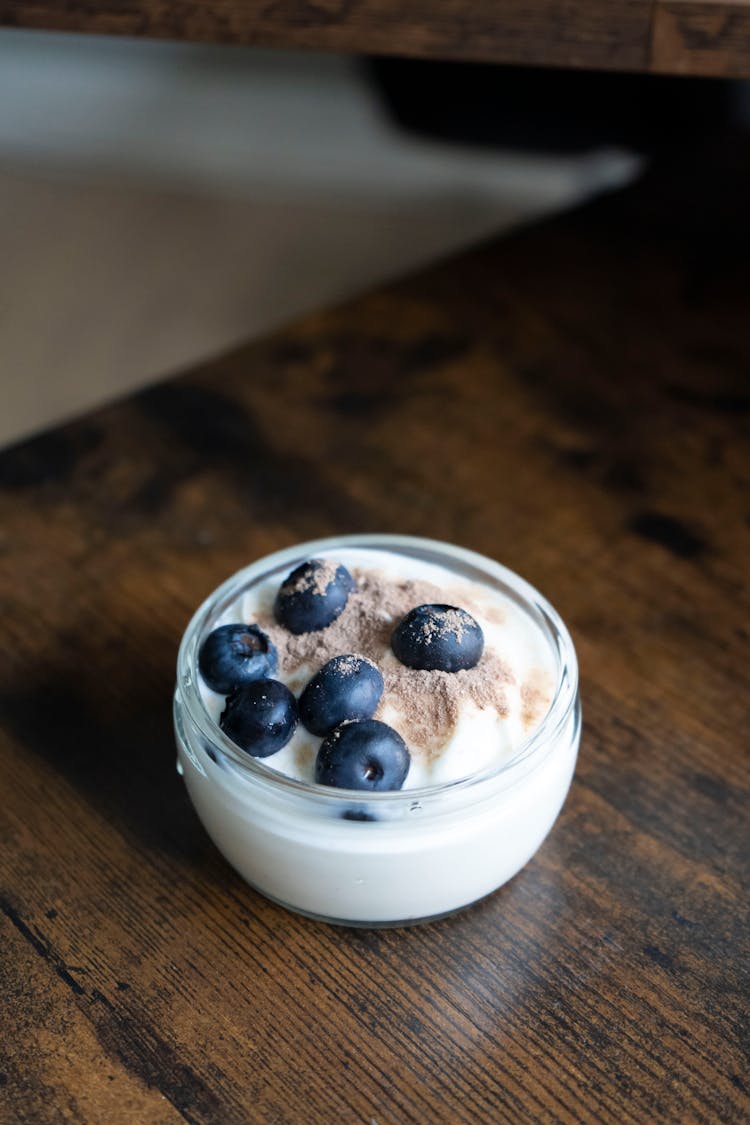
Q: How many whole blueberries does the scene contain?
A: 6